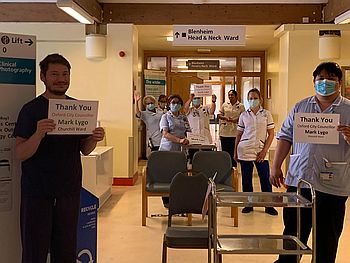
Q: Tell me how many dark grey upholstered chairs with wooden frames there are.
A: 2